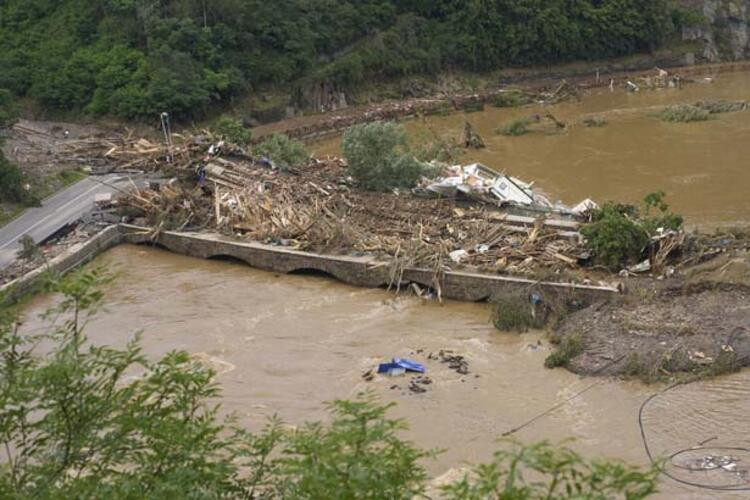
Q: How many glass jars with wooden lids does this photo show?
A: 0